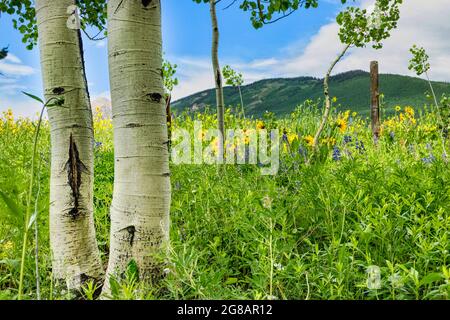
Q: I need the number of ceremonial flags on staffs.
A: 0